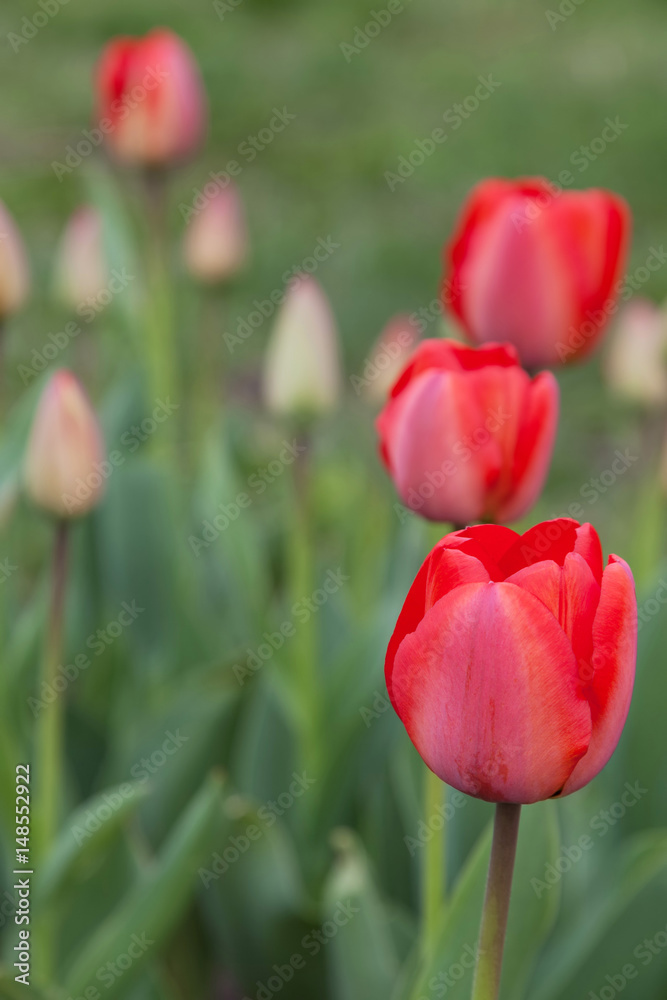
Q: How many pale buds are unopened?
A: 7